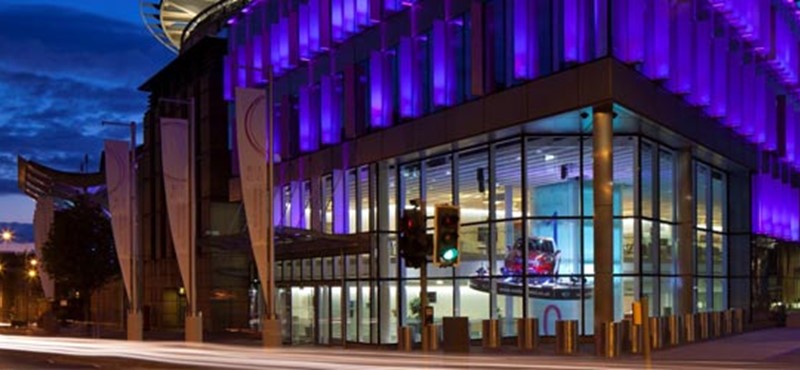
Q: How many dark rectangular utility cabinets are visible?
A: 1